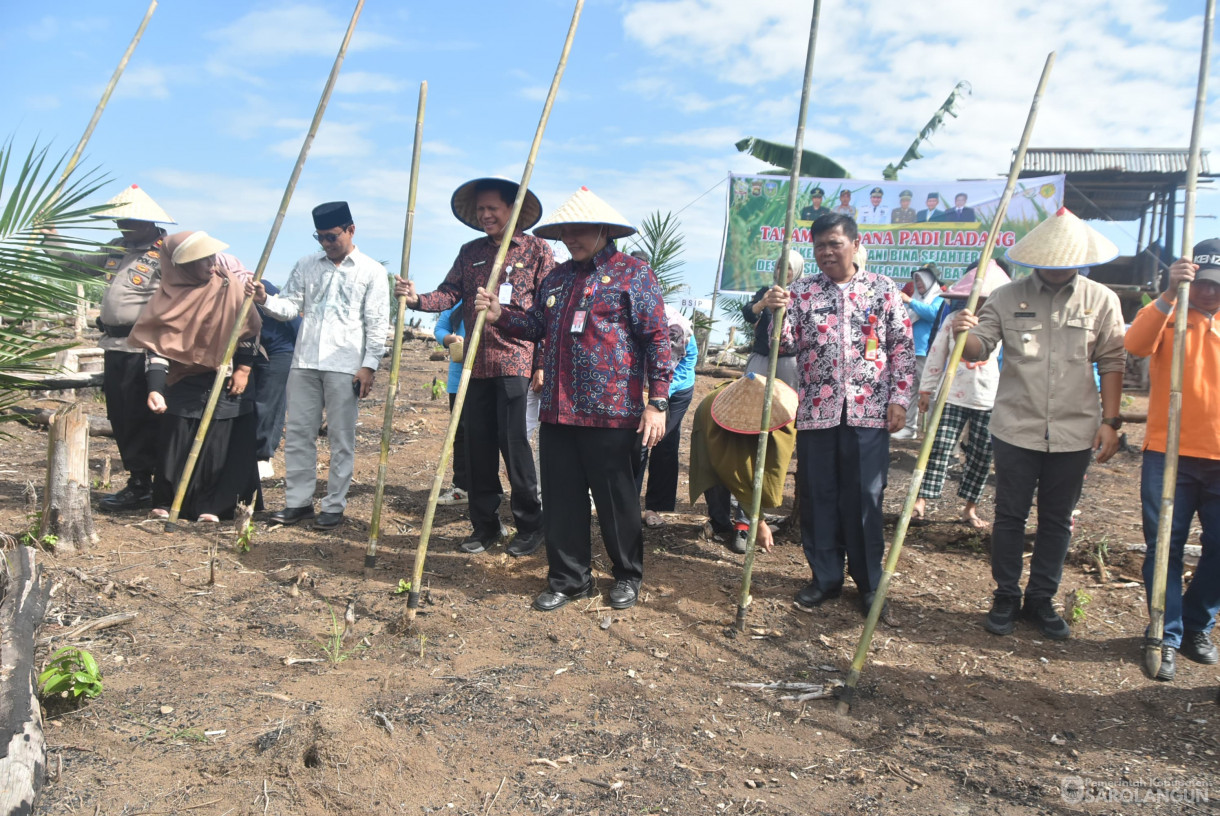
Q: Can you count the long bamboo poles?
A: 7